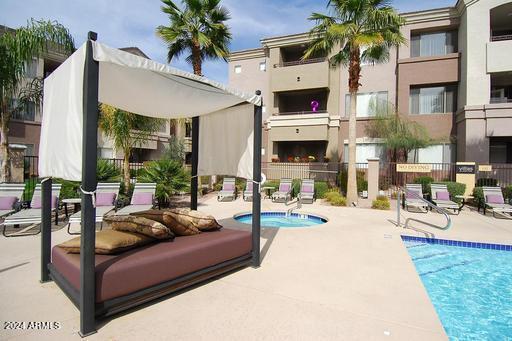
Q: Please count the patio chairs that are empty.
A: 11